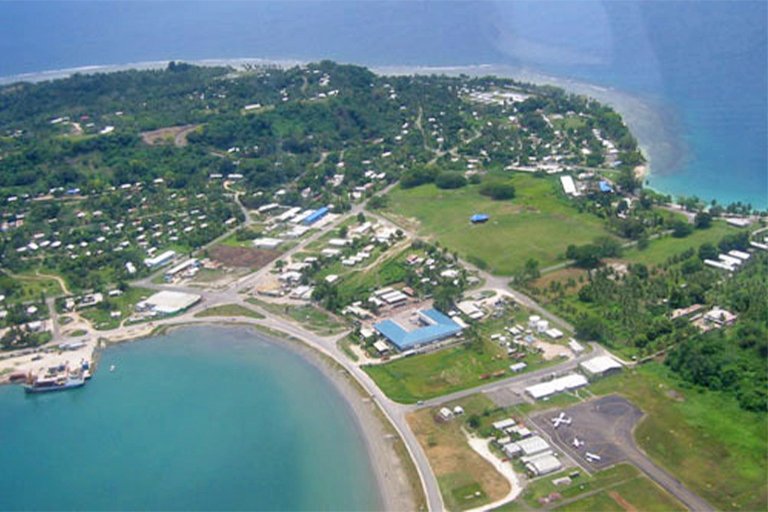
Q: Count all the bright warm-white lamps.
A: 0